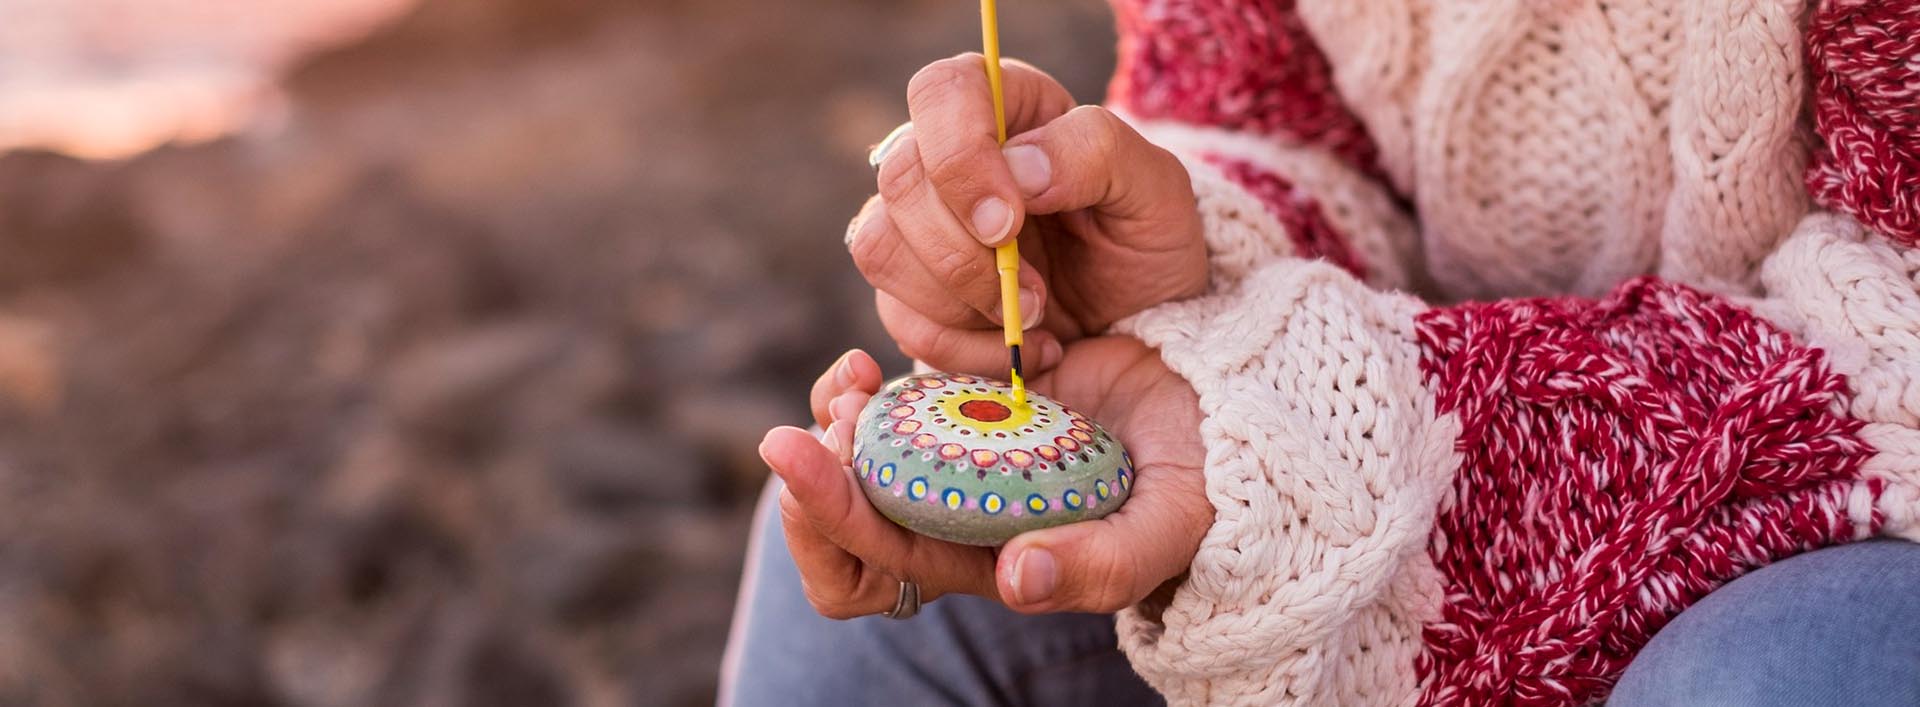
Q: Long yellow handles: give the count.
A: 1